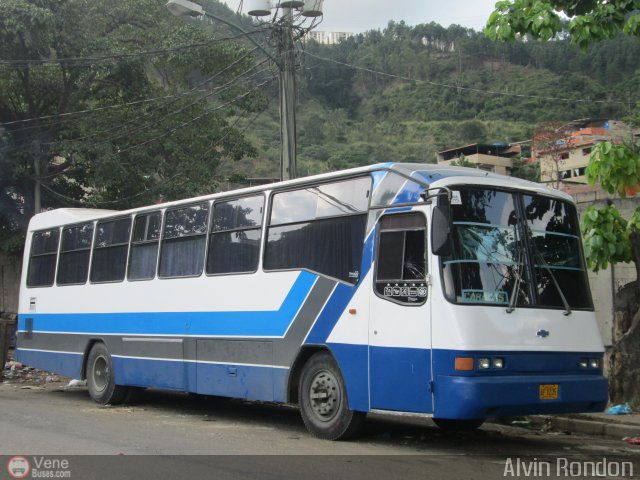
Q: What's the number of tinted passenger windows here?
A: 7